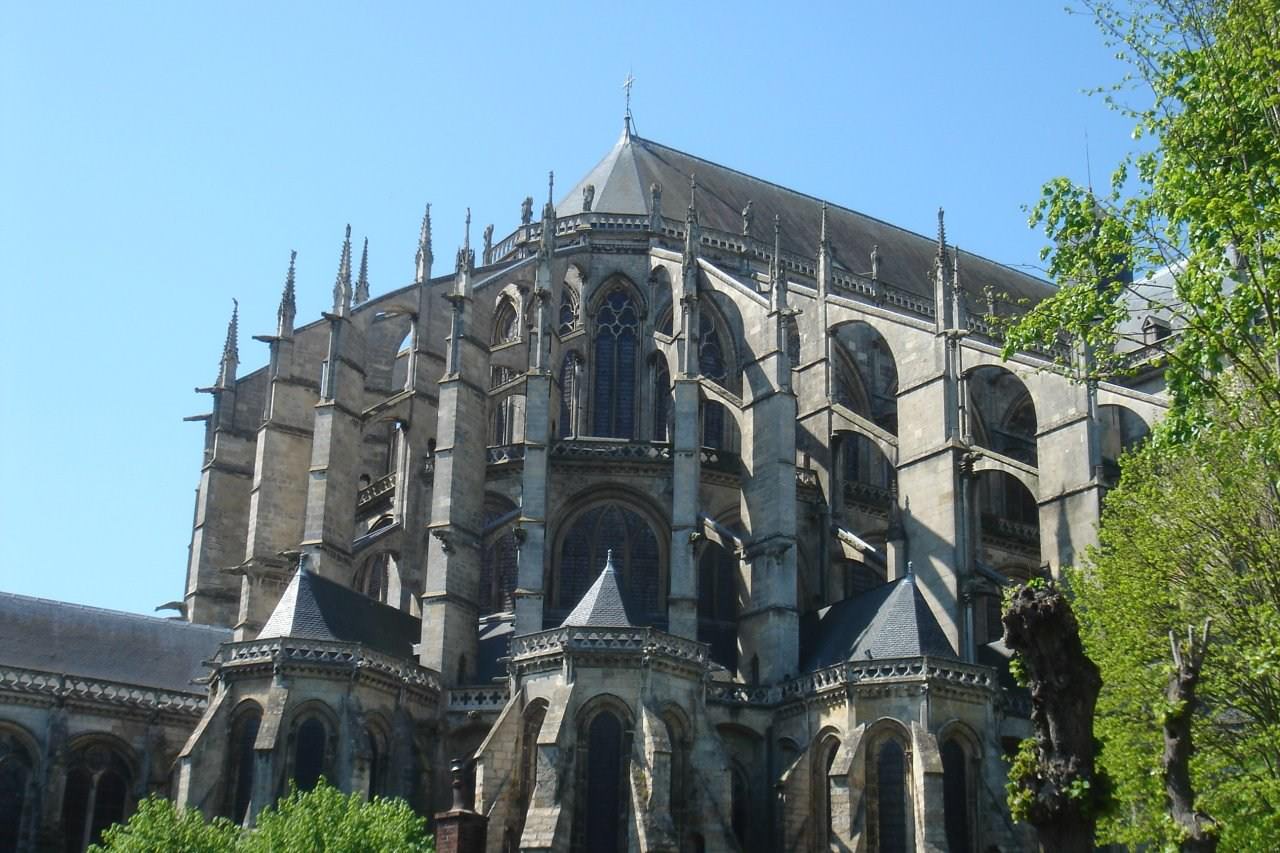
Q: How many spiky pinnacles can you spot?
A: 12